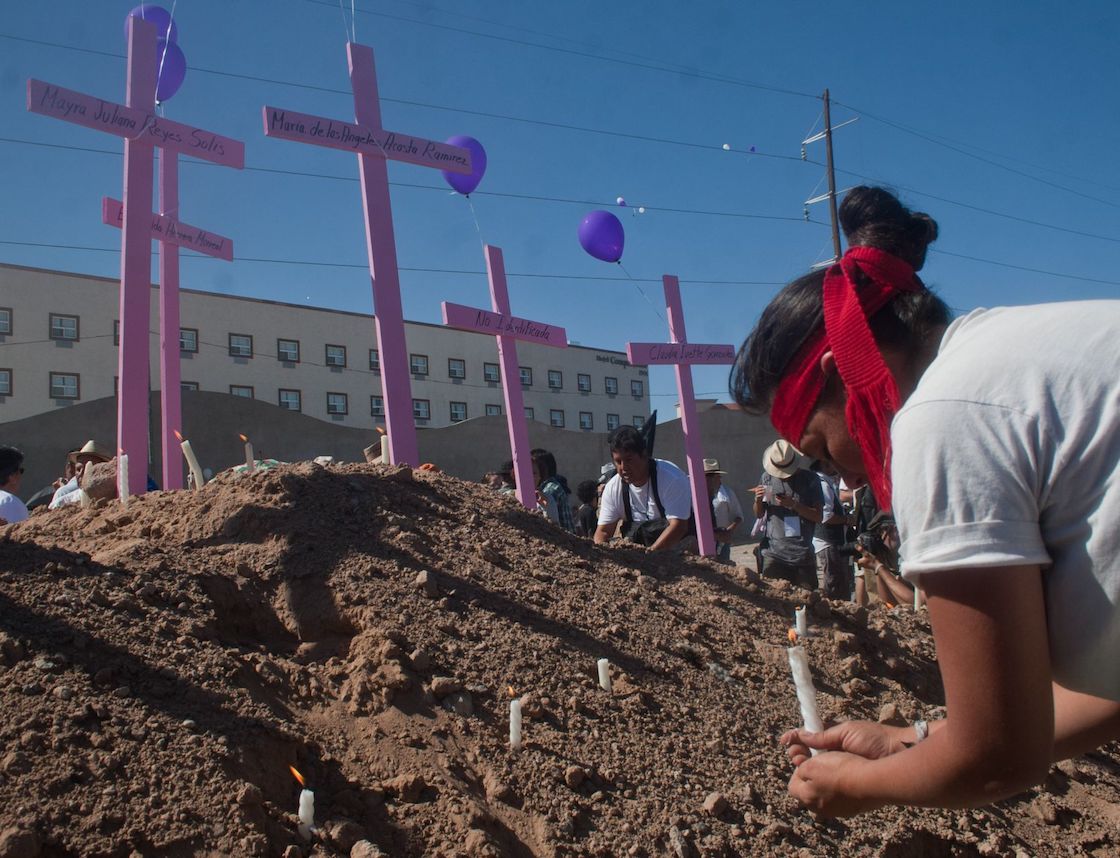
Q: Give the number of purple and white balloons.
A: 9